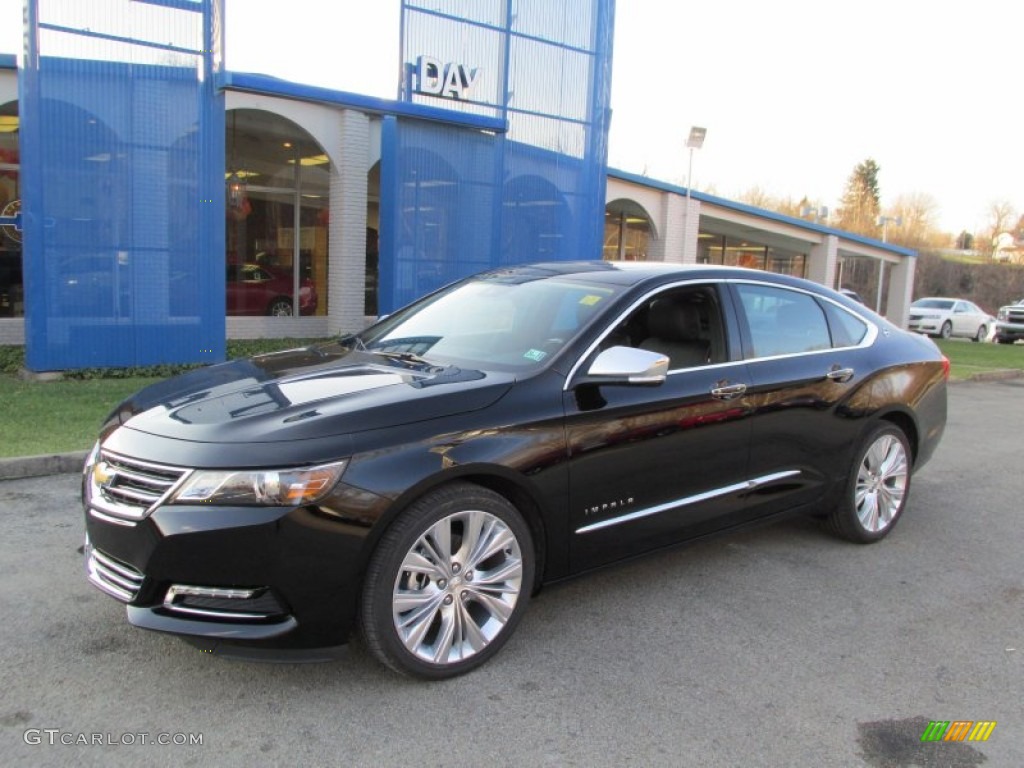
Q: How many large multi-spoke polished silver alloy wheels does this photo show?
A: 2